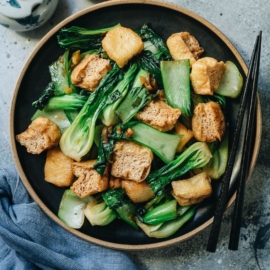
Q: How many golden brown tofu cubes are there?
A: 13